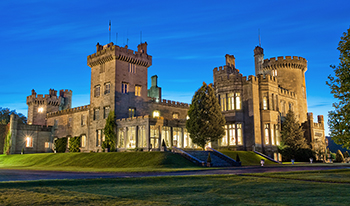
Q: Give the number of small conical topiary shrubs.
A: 3